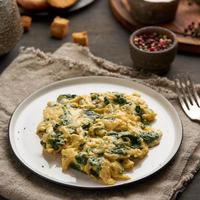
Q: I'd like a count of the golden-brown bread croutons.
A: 3